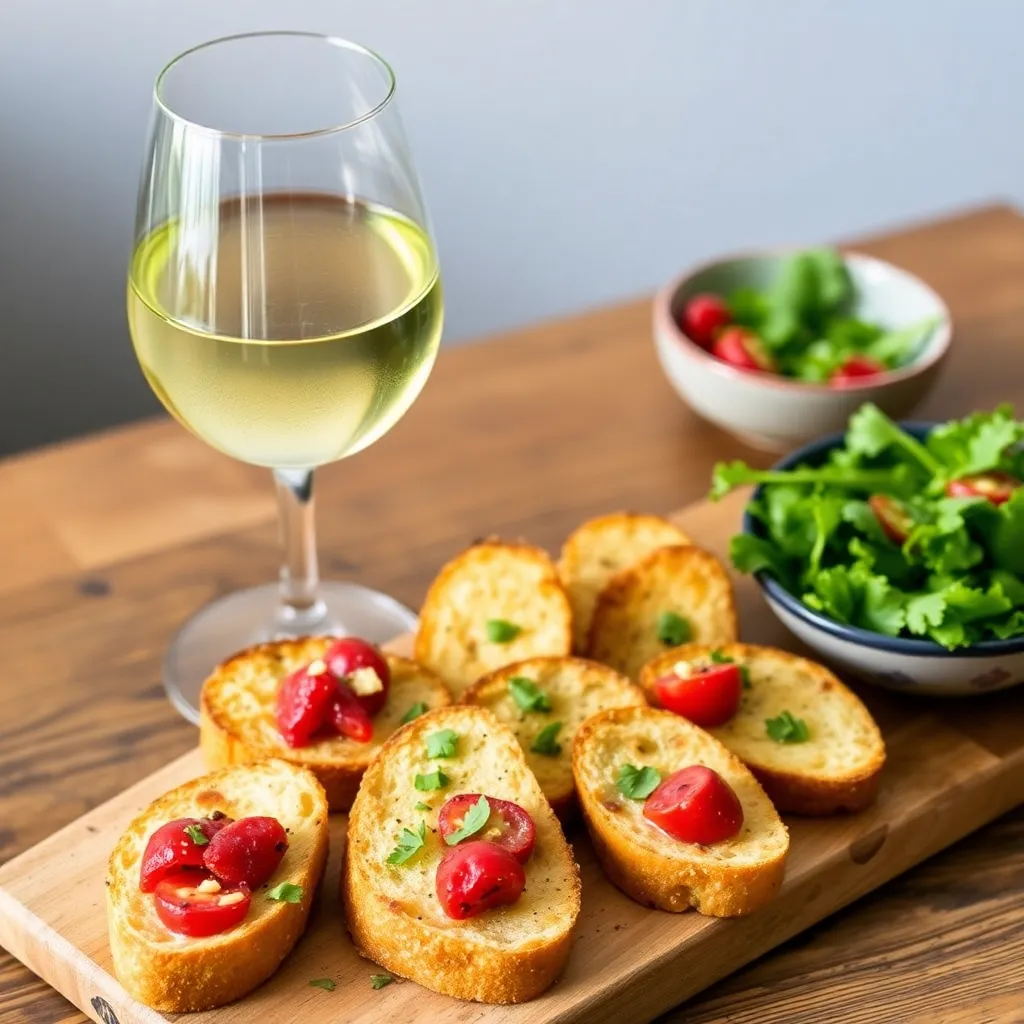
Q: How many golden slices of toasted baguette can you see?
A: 9